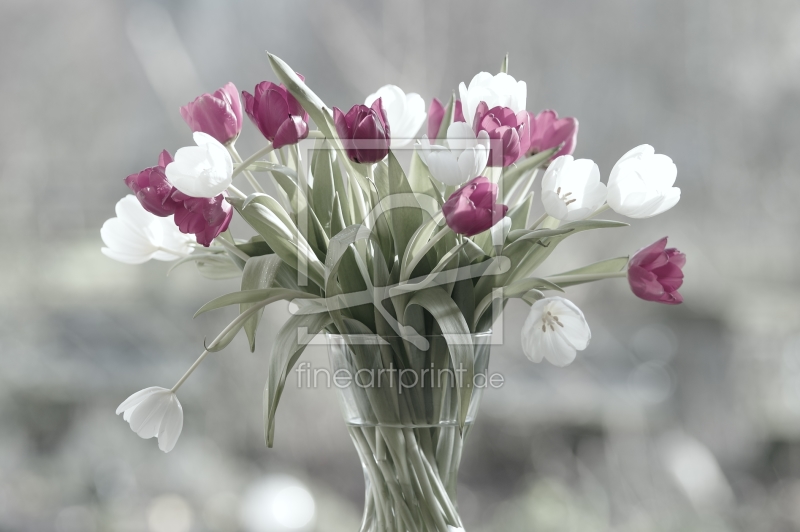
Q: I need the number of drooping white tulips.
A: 2